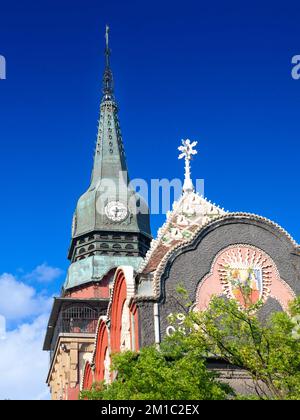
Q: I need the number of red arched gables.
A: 3